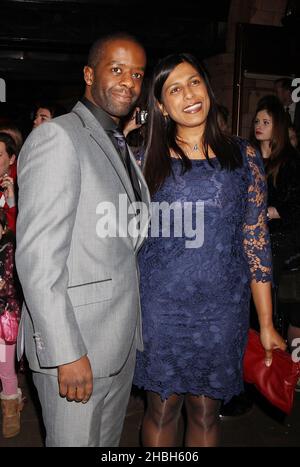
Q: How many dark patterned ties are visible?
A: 1